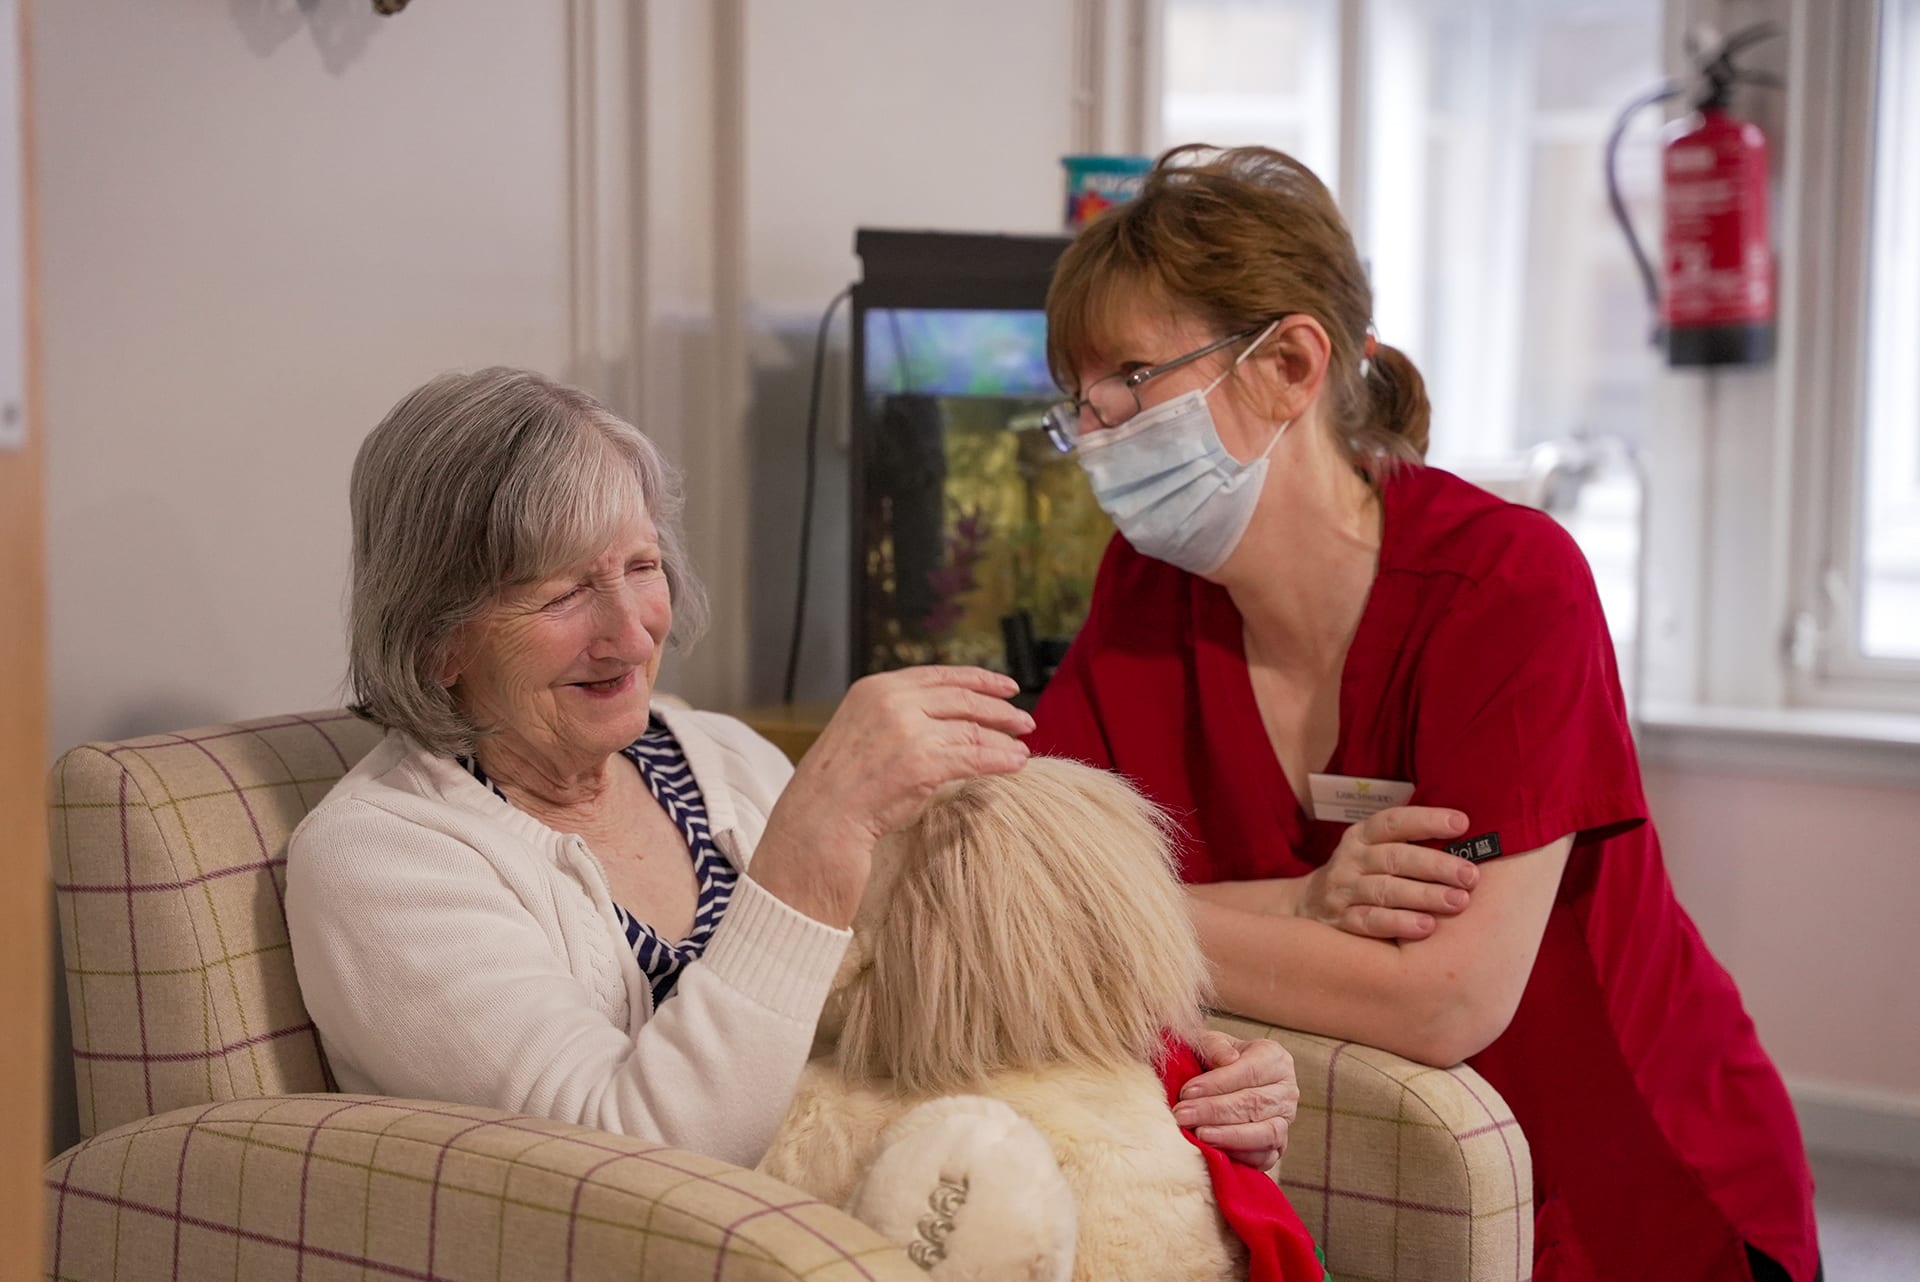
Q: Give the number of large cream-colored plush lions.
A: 1